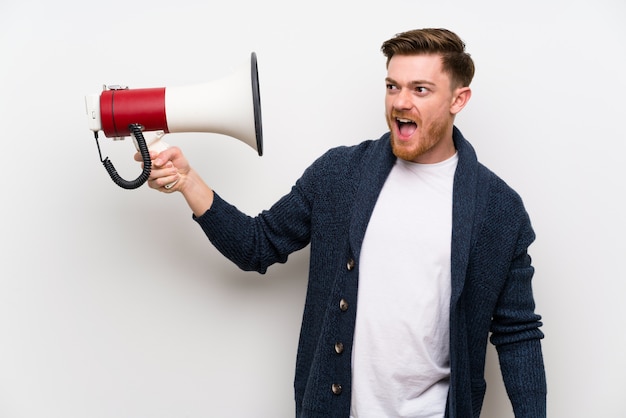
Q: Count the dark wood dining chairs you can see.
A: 0